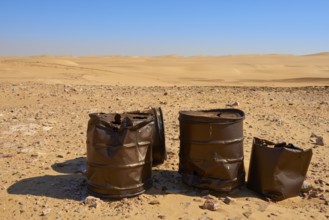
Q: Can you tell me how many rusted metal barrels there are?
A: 4